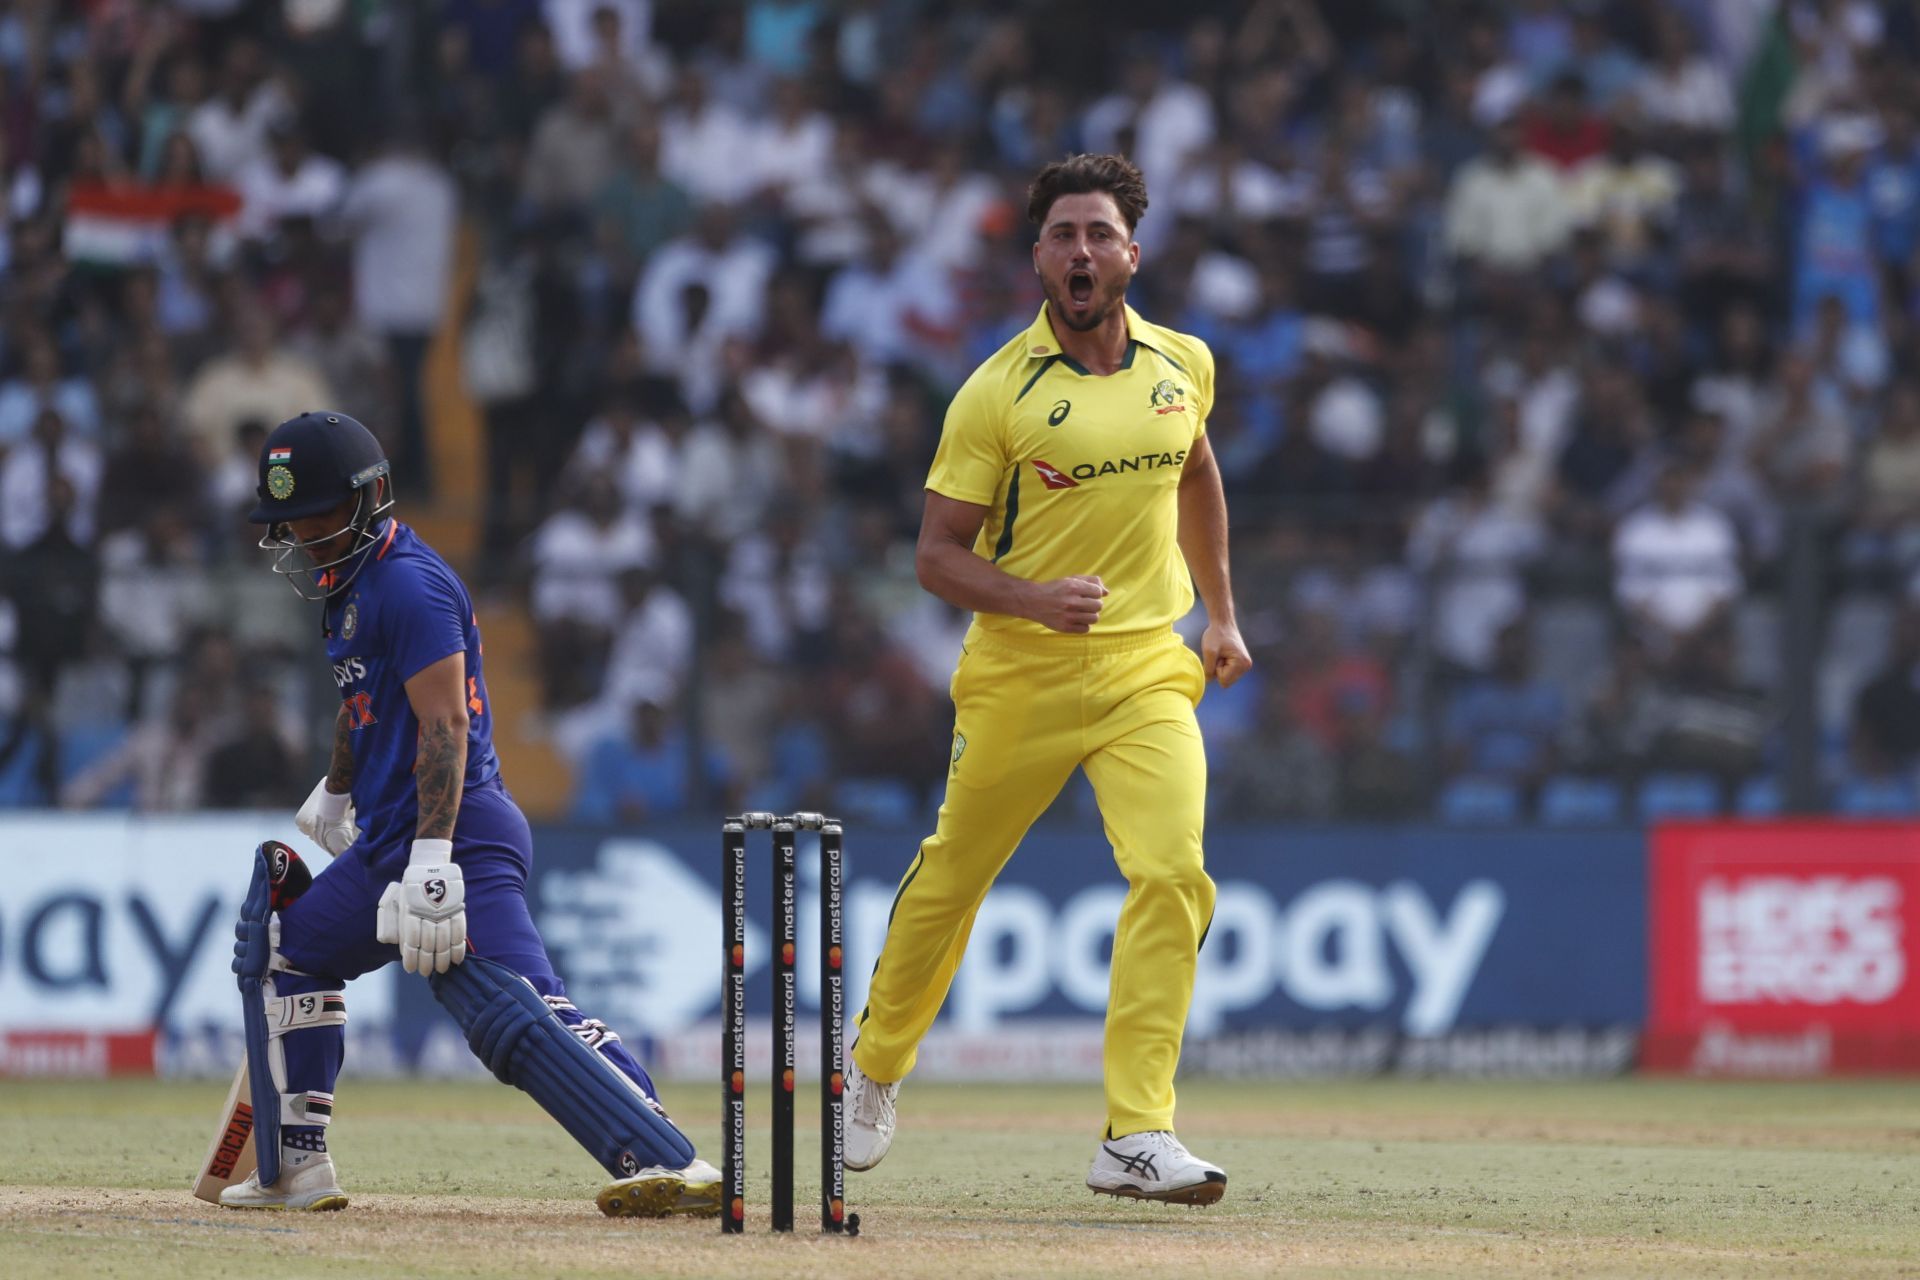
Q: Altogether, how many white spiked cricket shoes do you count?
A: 4